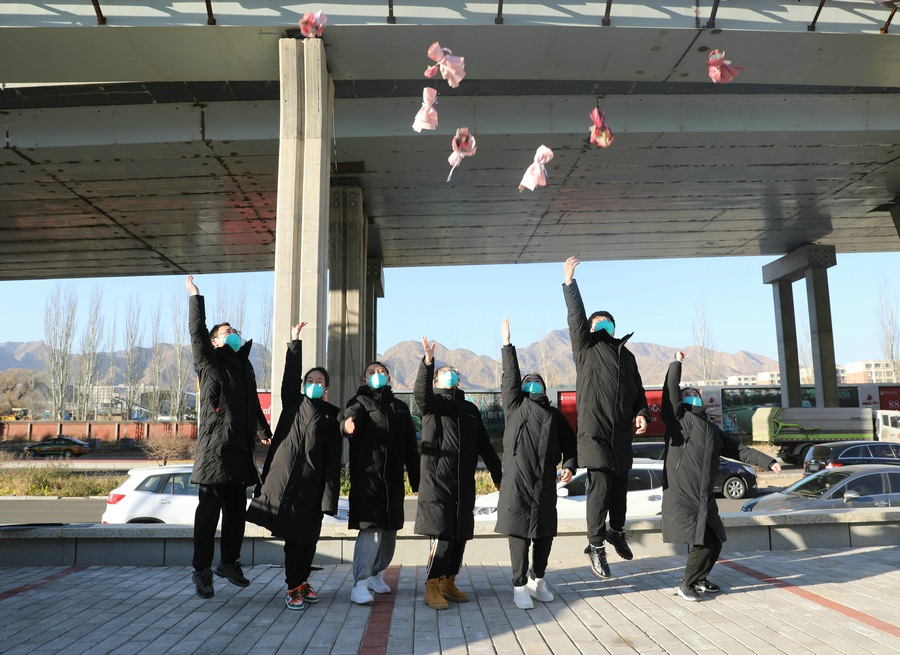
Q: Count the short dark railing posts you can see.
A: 8